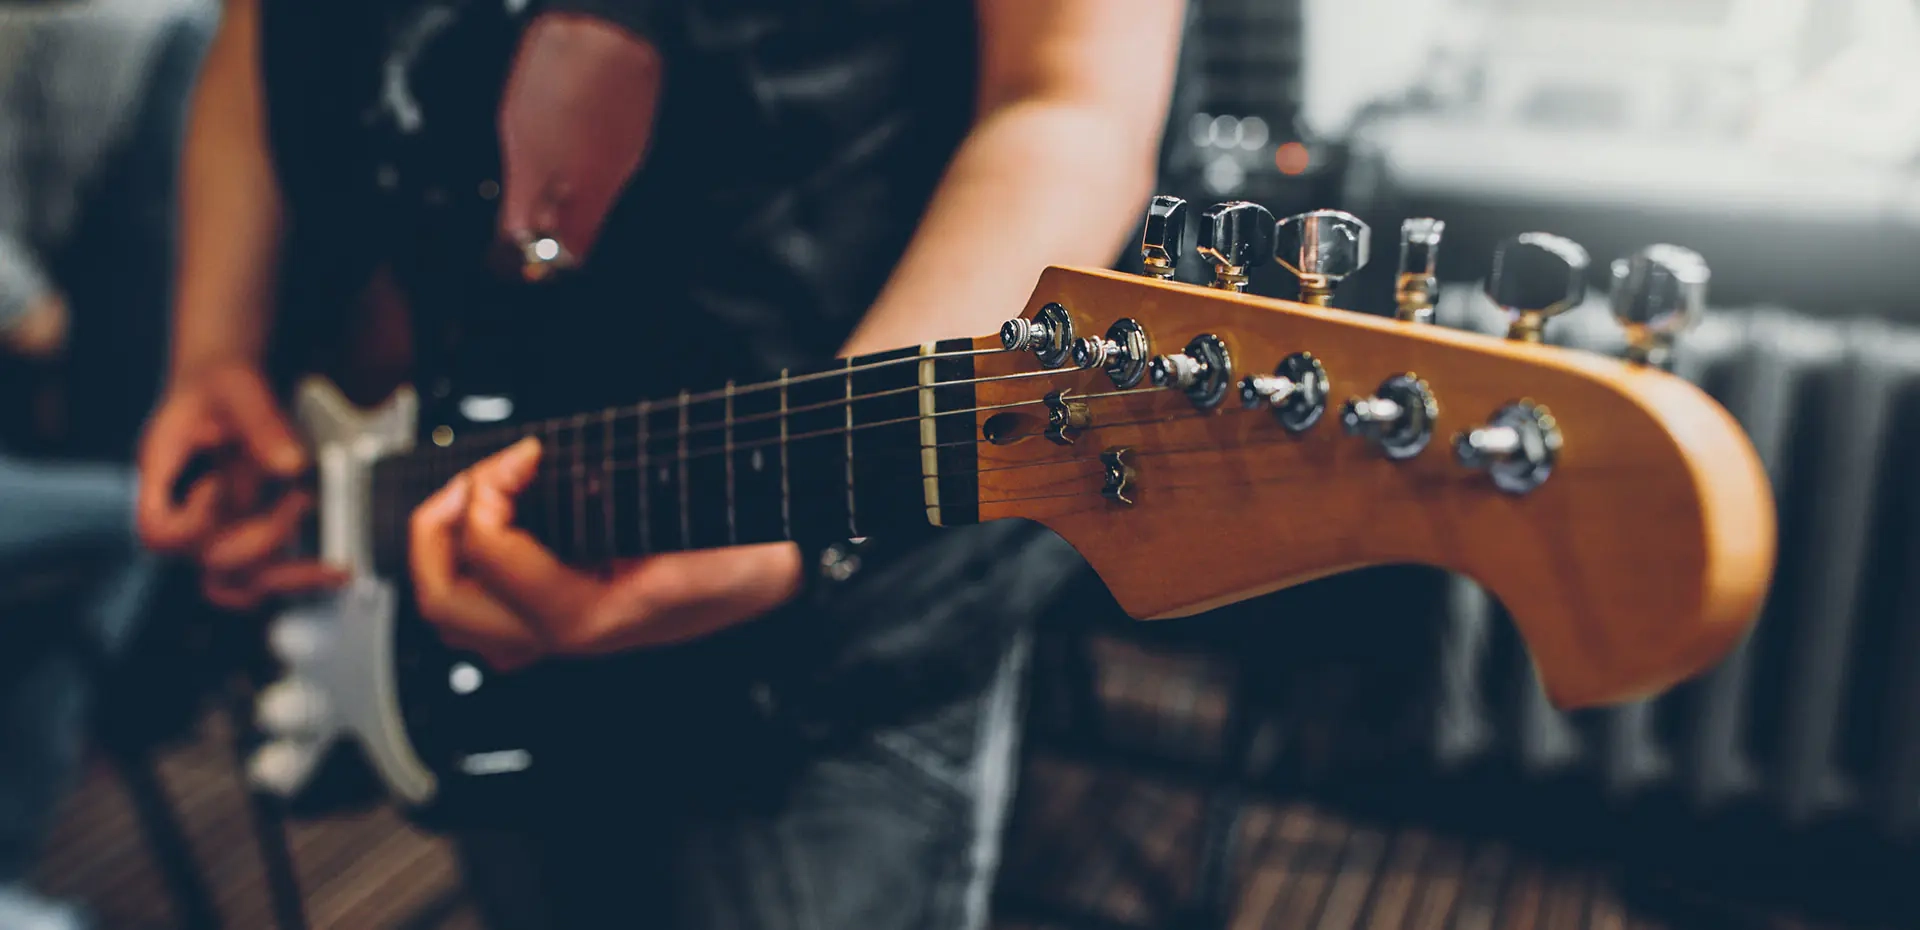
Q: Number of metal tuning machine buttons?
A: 6